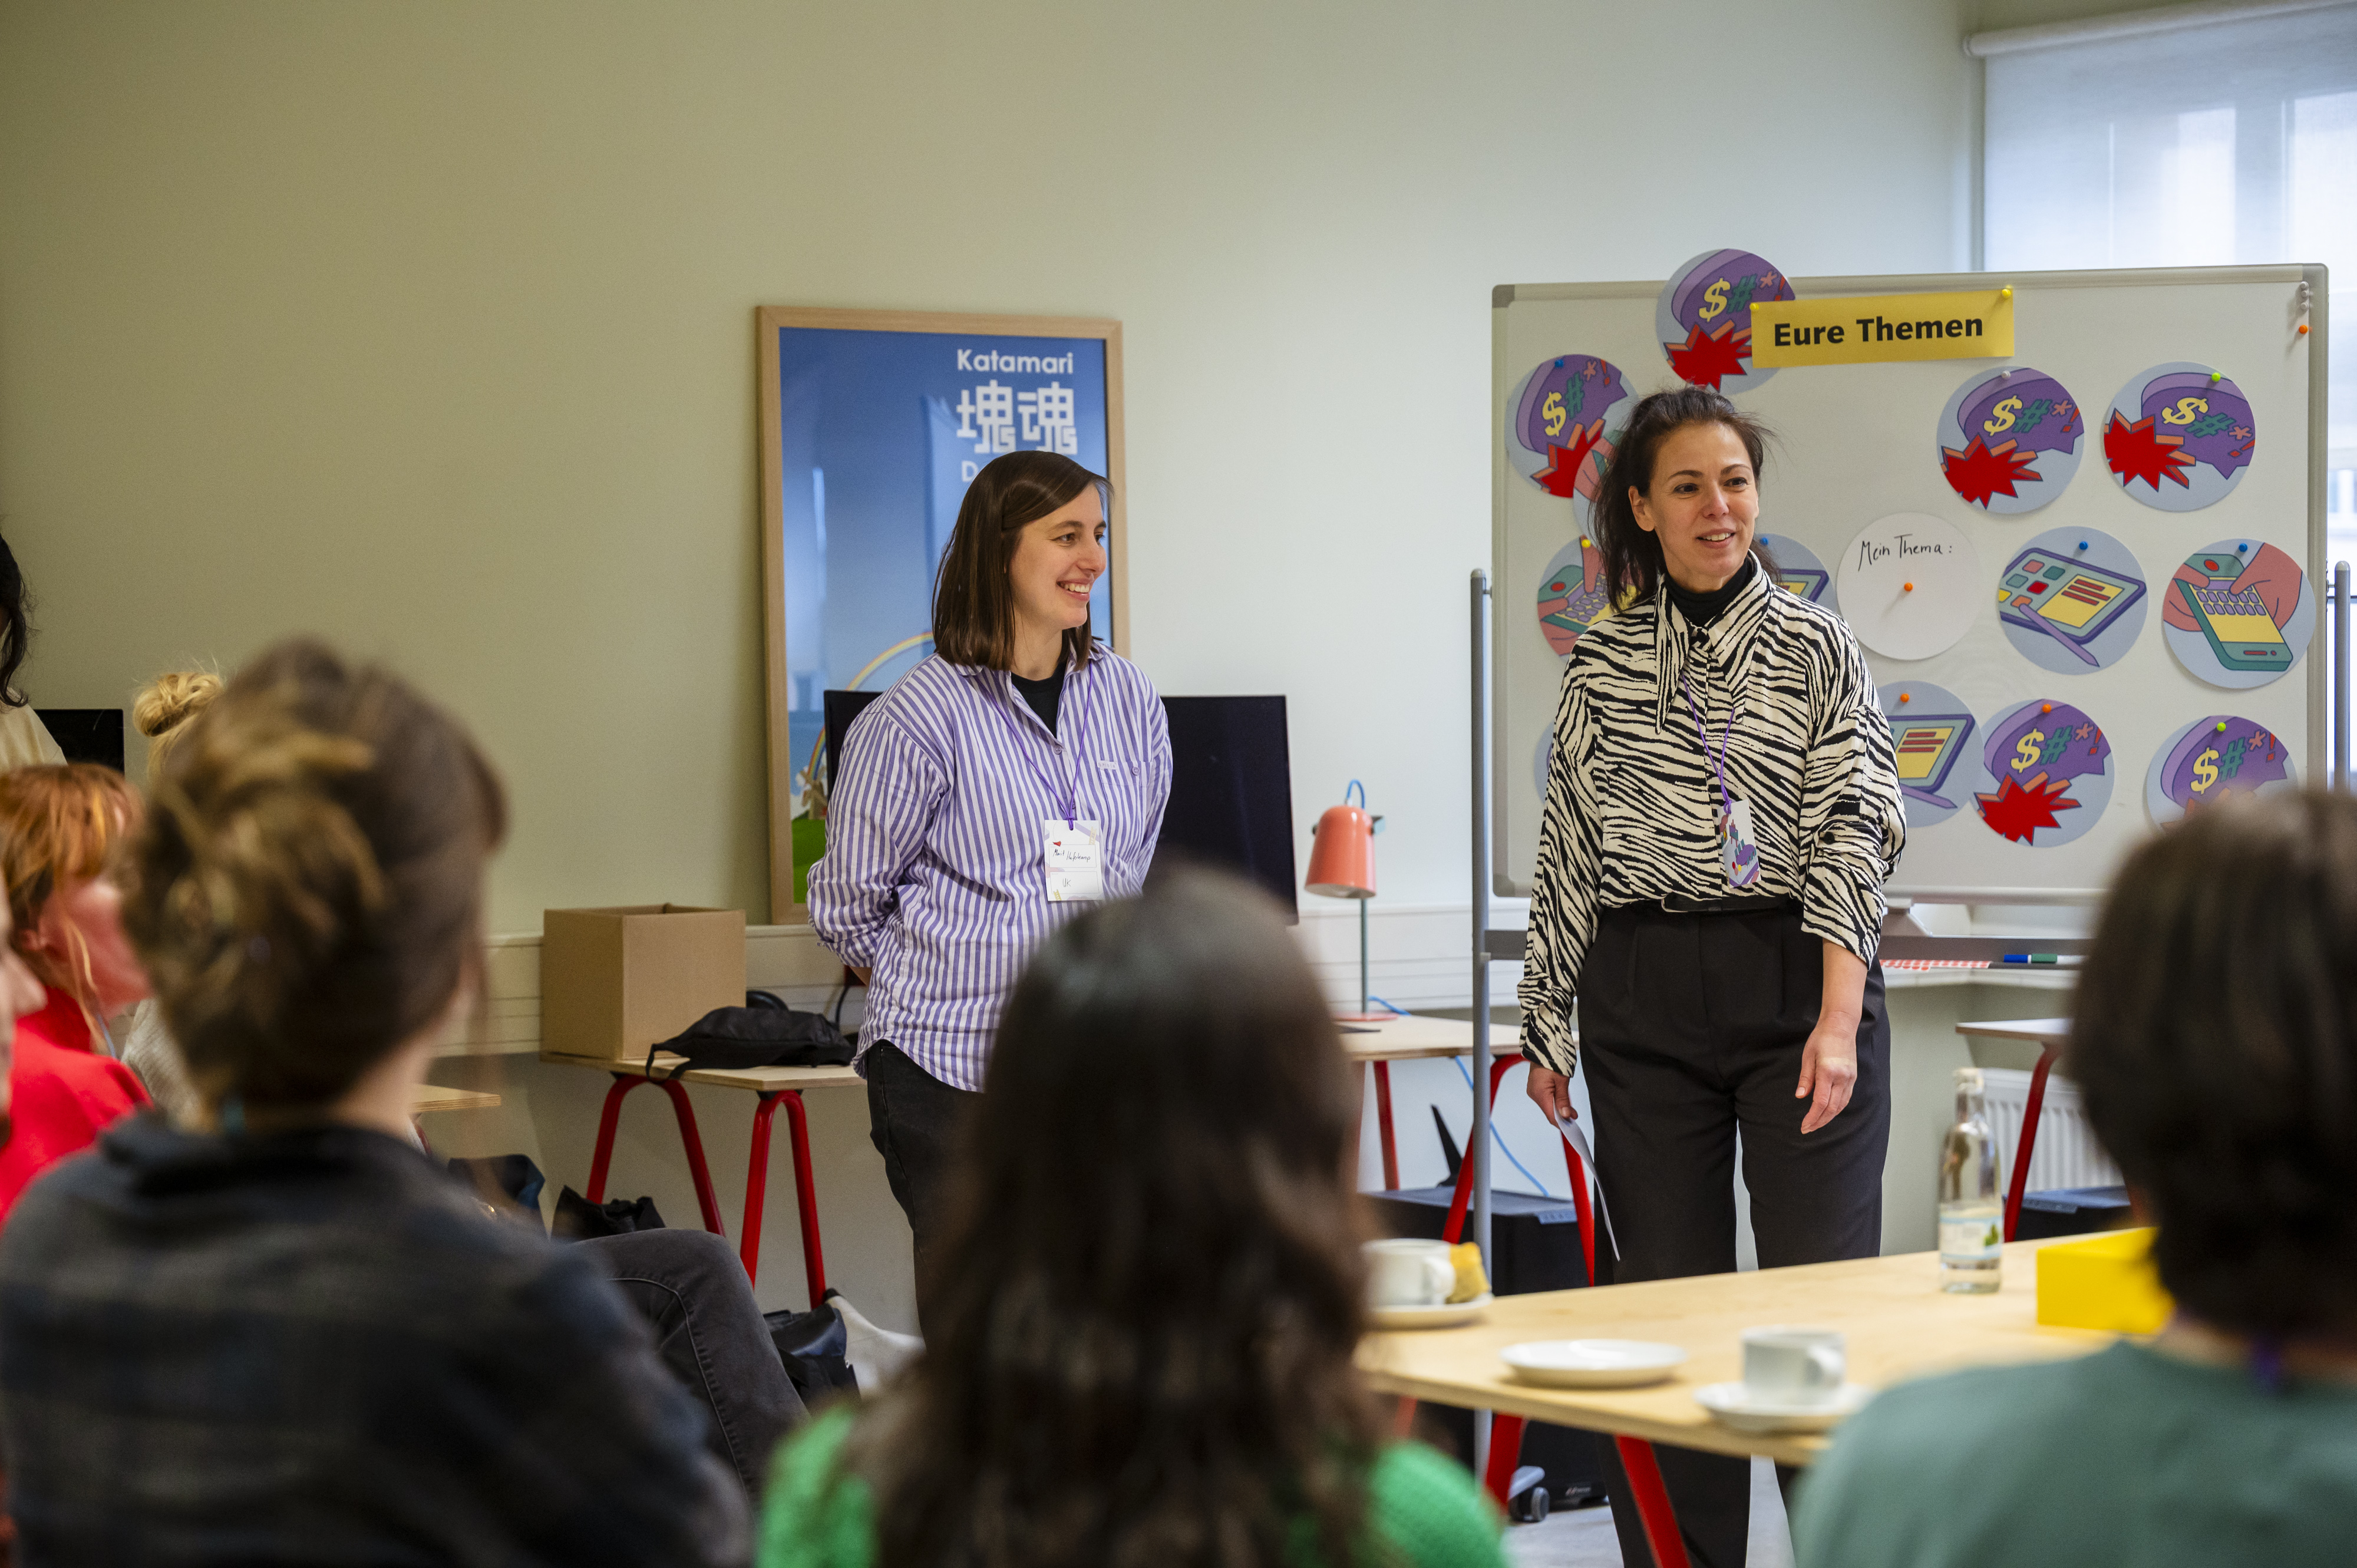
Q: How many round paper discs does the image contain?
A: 14